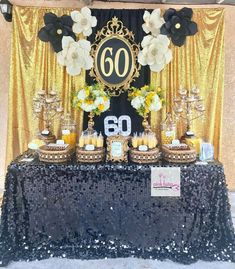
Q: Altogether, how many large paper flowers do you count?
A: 6